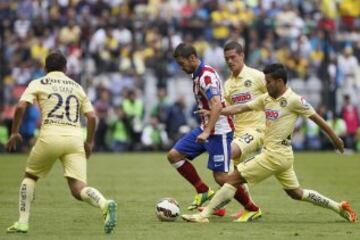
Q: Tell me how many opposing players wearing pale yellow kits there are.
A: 3